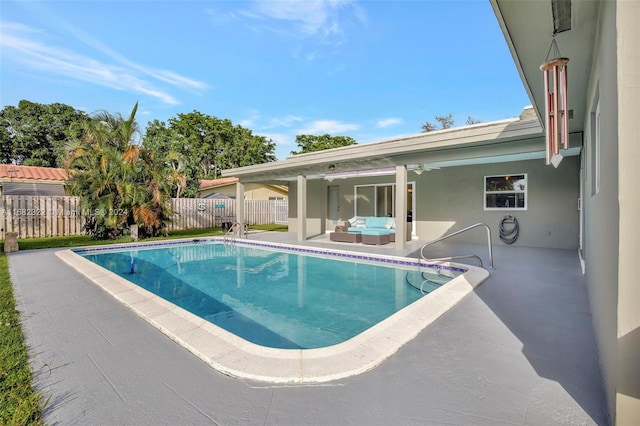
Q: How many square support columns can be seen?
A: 3